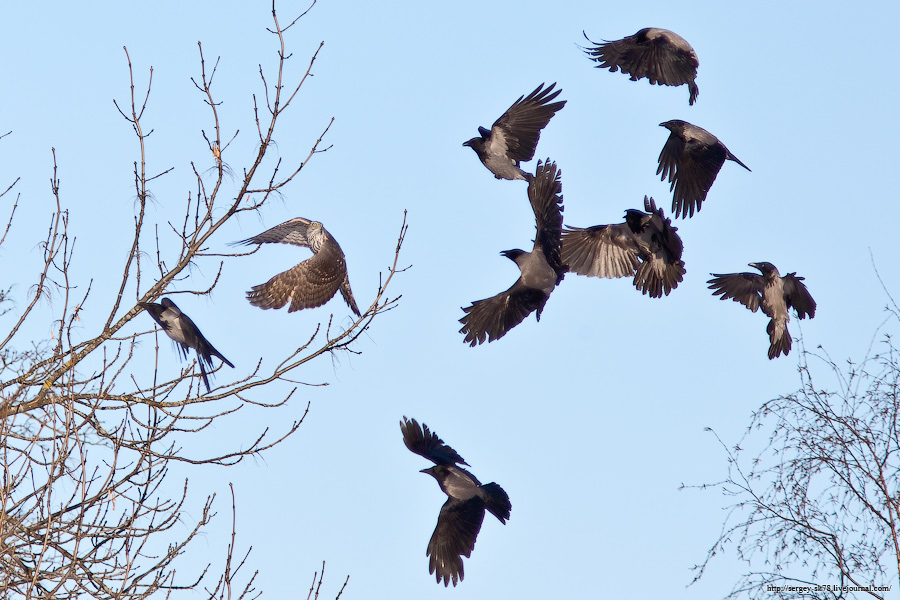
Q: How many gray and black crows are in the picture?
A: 8